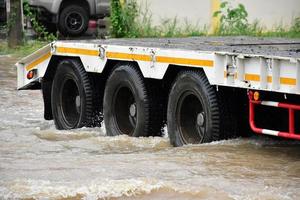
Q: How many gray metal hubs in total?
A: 3